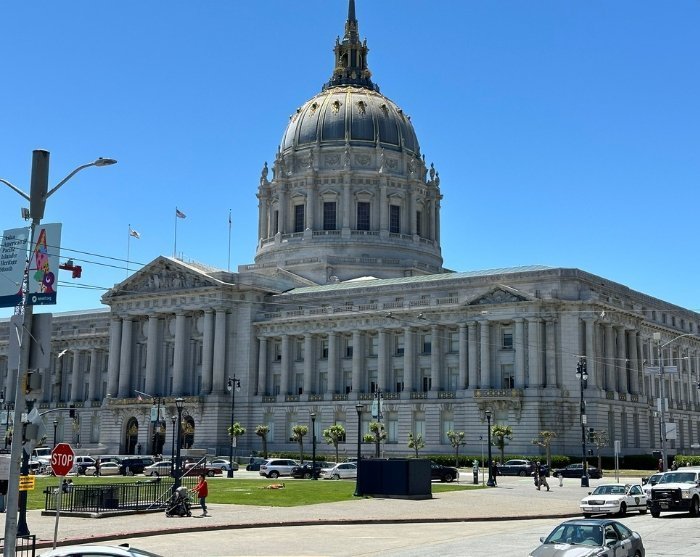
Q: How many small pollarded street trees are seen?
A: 10